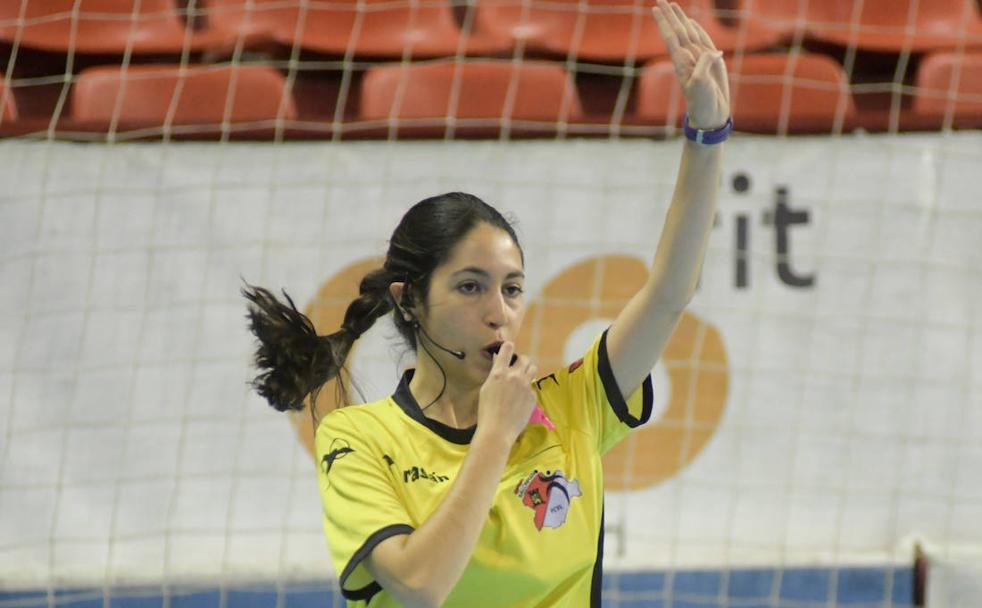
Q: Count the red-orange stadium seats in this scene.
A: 9